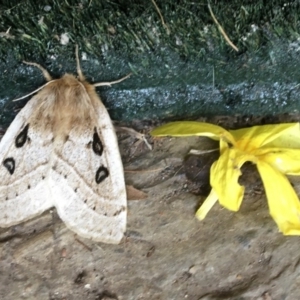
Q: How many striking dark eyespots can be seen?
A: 4